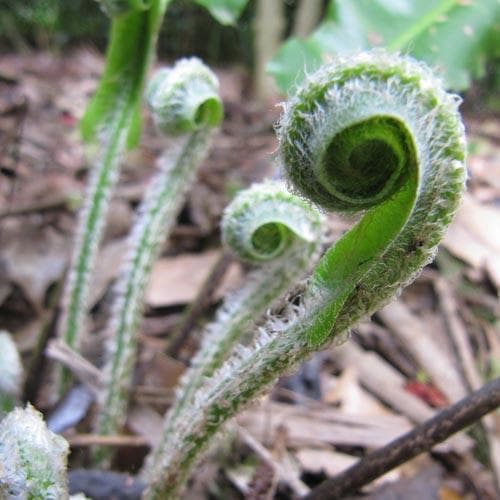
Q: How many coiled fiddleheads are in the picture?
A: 3